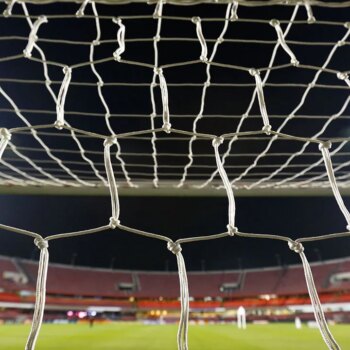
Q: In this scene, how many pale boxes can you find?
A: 0